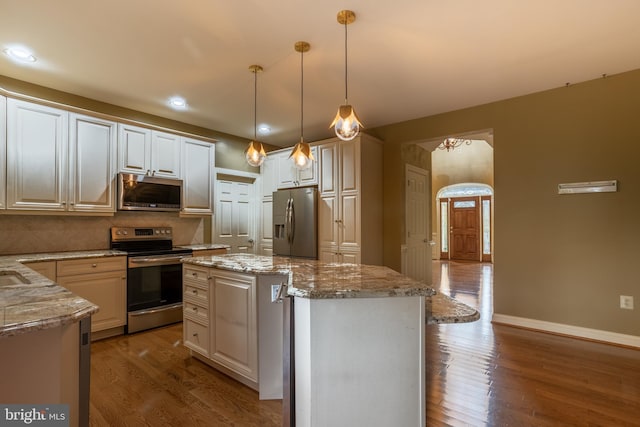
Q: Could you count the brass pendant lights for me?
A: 3